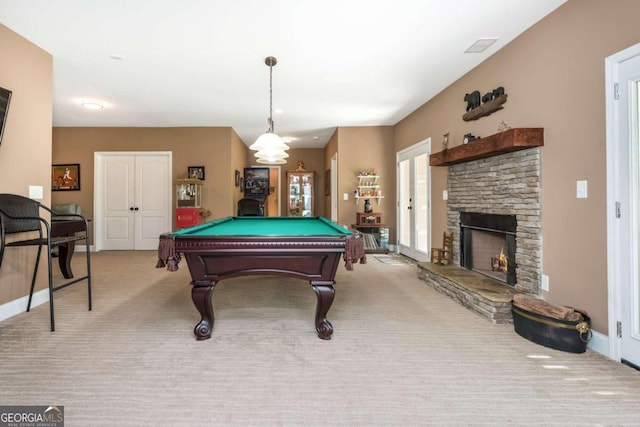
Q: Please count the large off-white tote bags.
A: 0